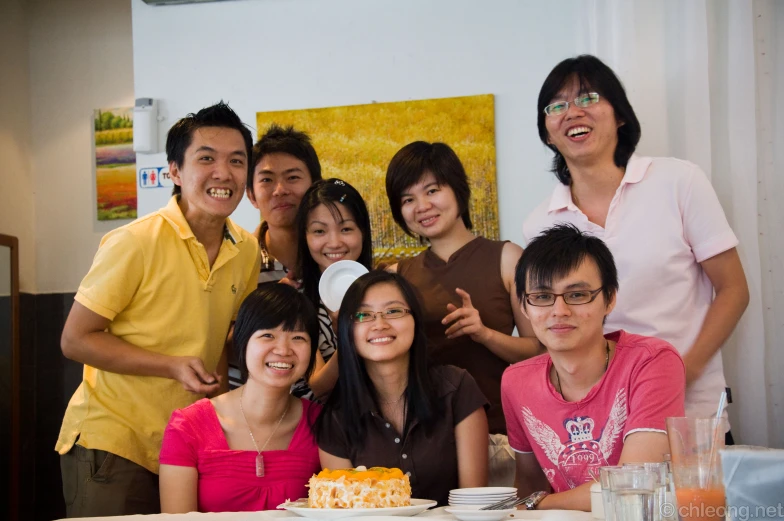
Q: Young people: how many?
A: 8